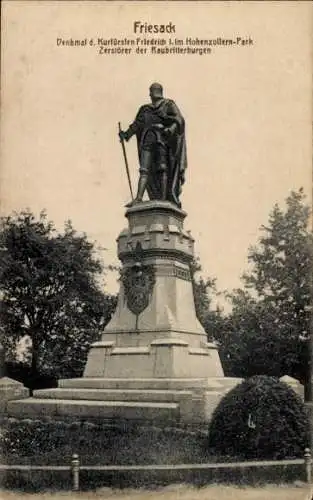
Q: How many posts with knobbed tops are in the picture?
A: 2